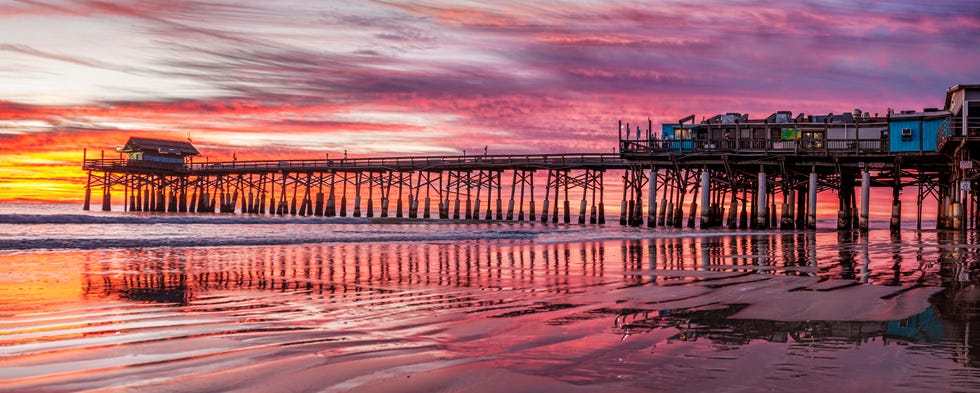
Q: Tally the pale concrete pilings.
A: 5